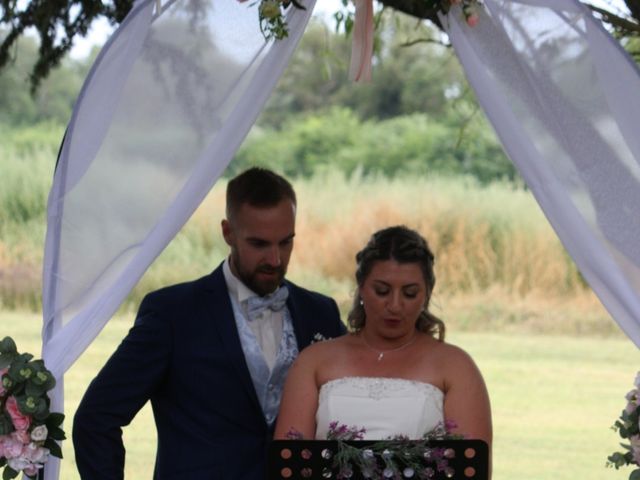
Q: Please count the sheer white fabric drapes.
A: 2